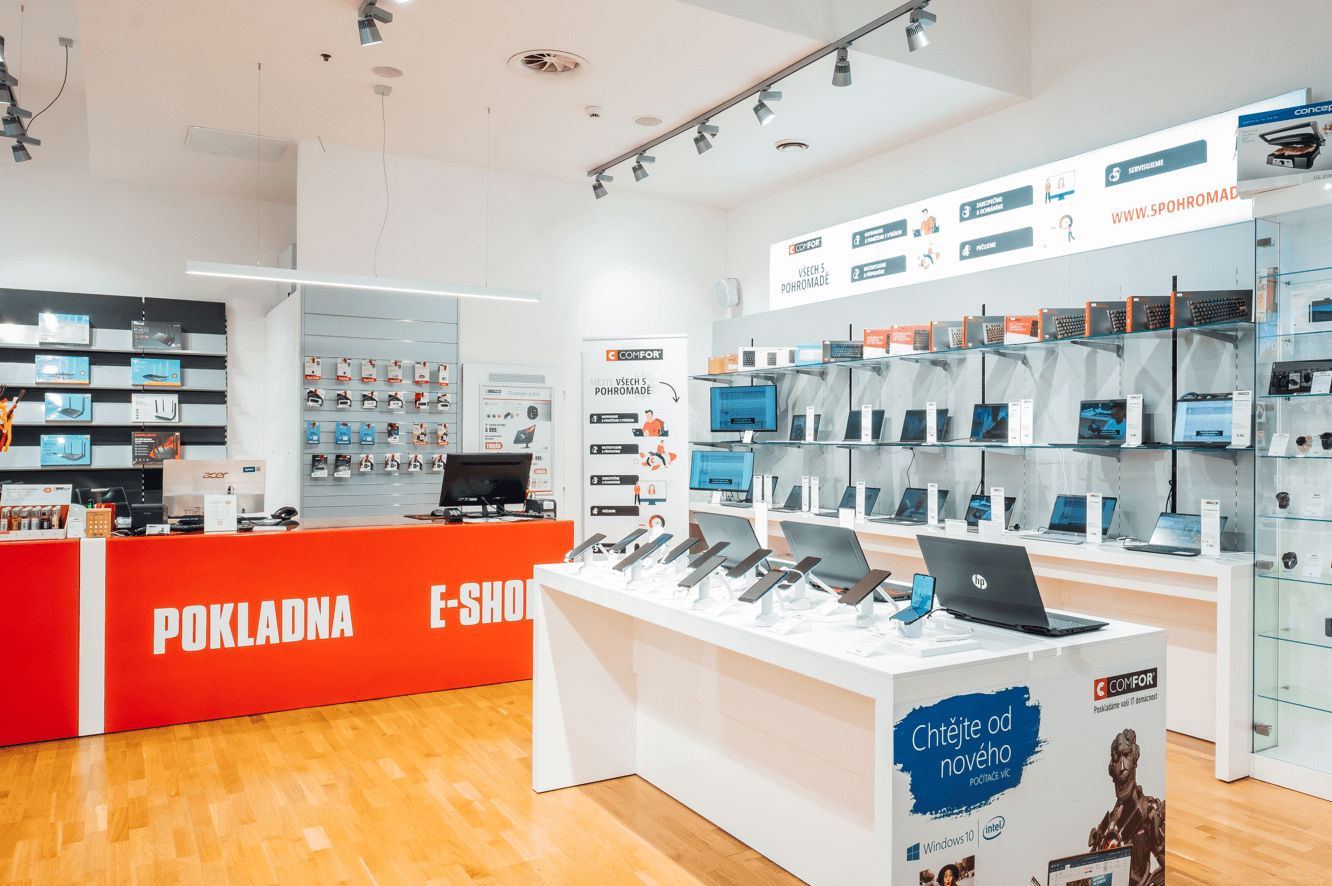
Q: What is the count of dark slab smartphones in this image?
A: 11